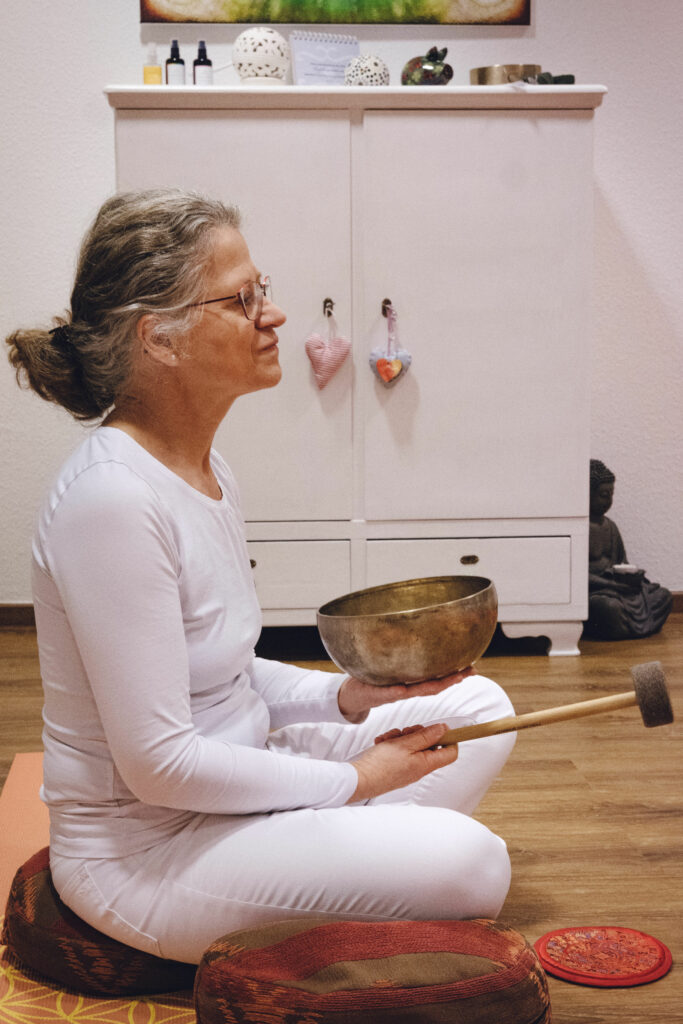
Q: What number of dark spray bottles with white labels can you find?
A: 2